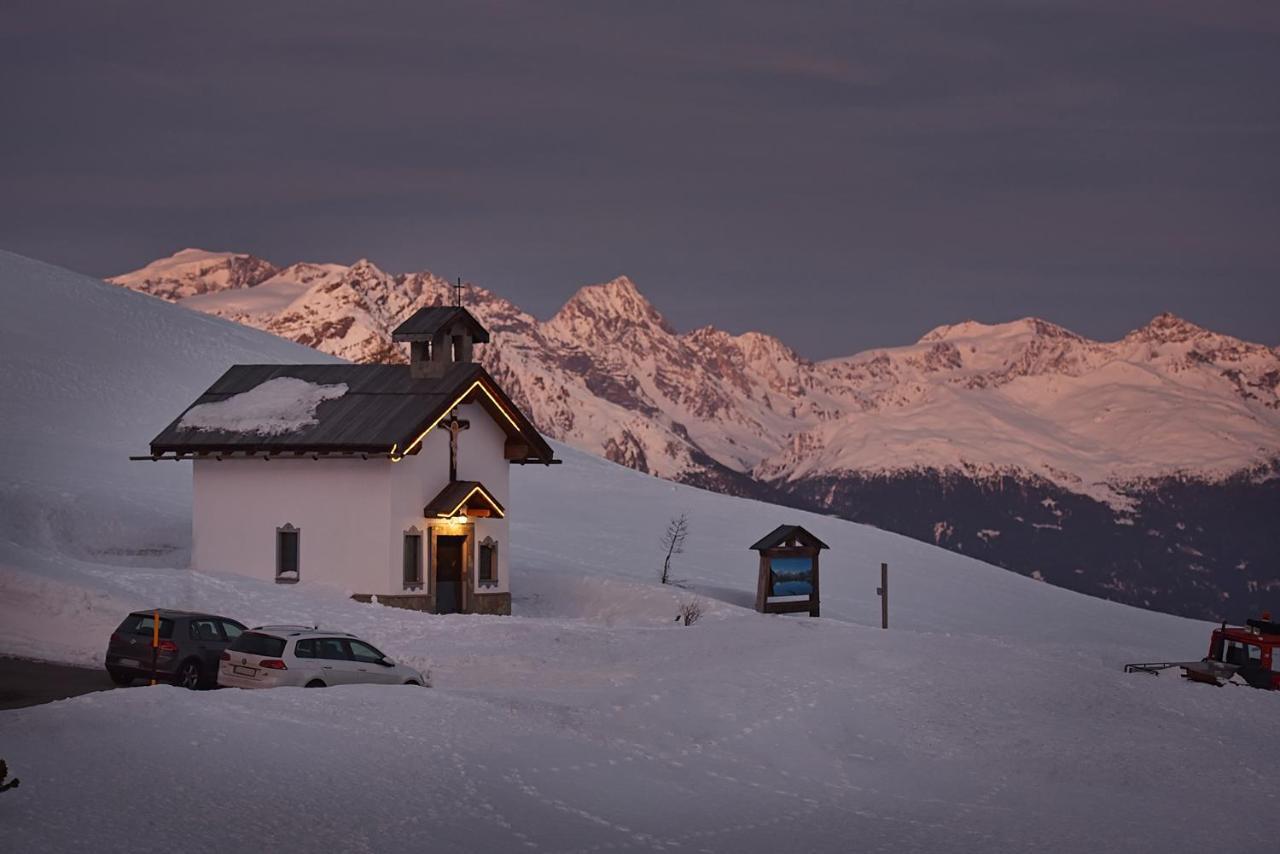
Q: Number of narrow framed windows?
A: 3